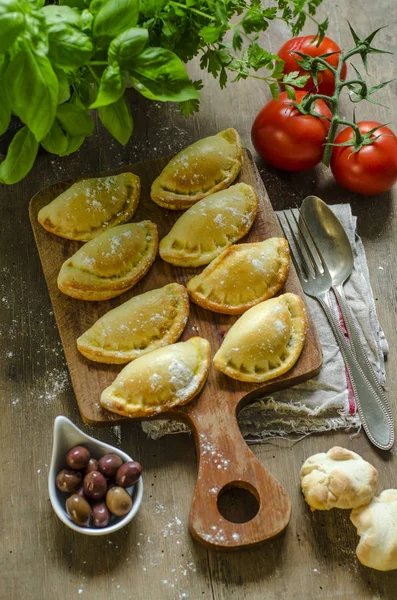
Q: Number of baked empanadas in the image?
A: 8